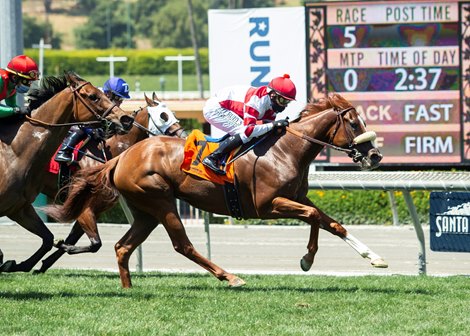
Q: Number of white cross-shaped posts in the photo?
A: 3